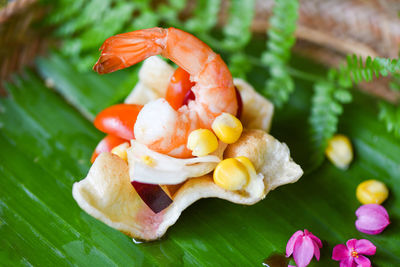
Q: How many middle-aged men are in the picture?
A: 0